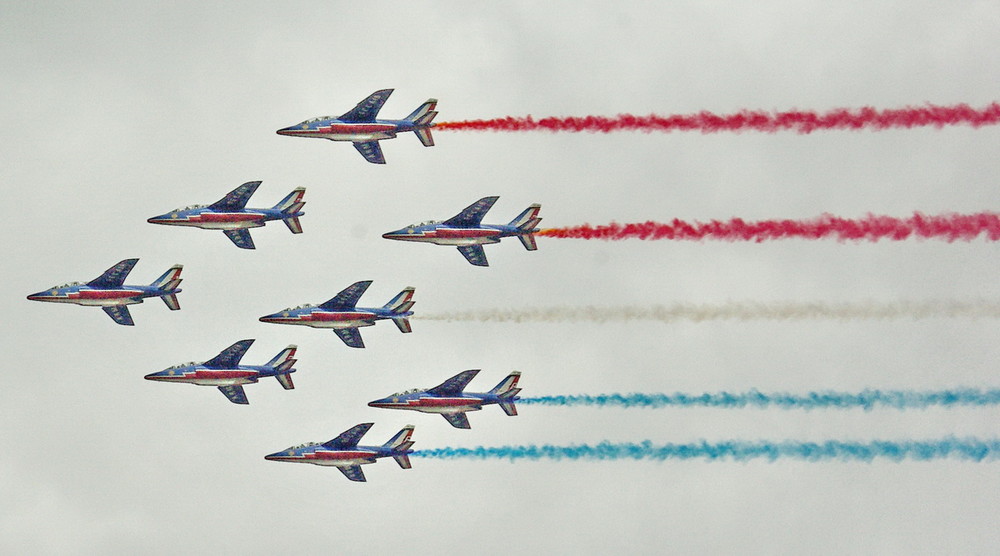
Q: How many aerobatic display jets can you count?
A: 8